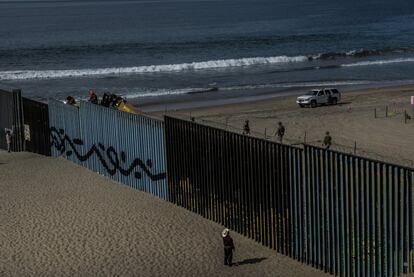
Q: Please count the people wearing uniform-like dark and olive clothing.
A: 3